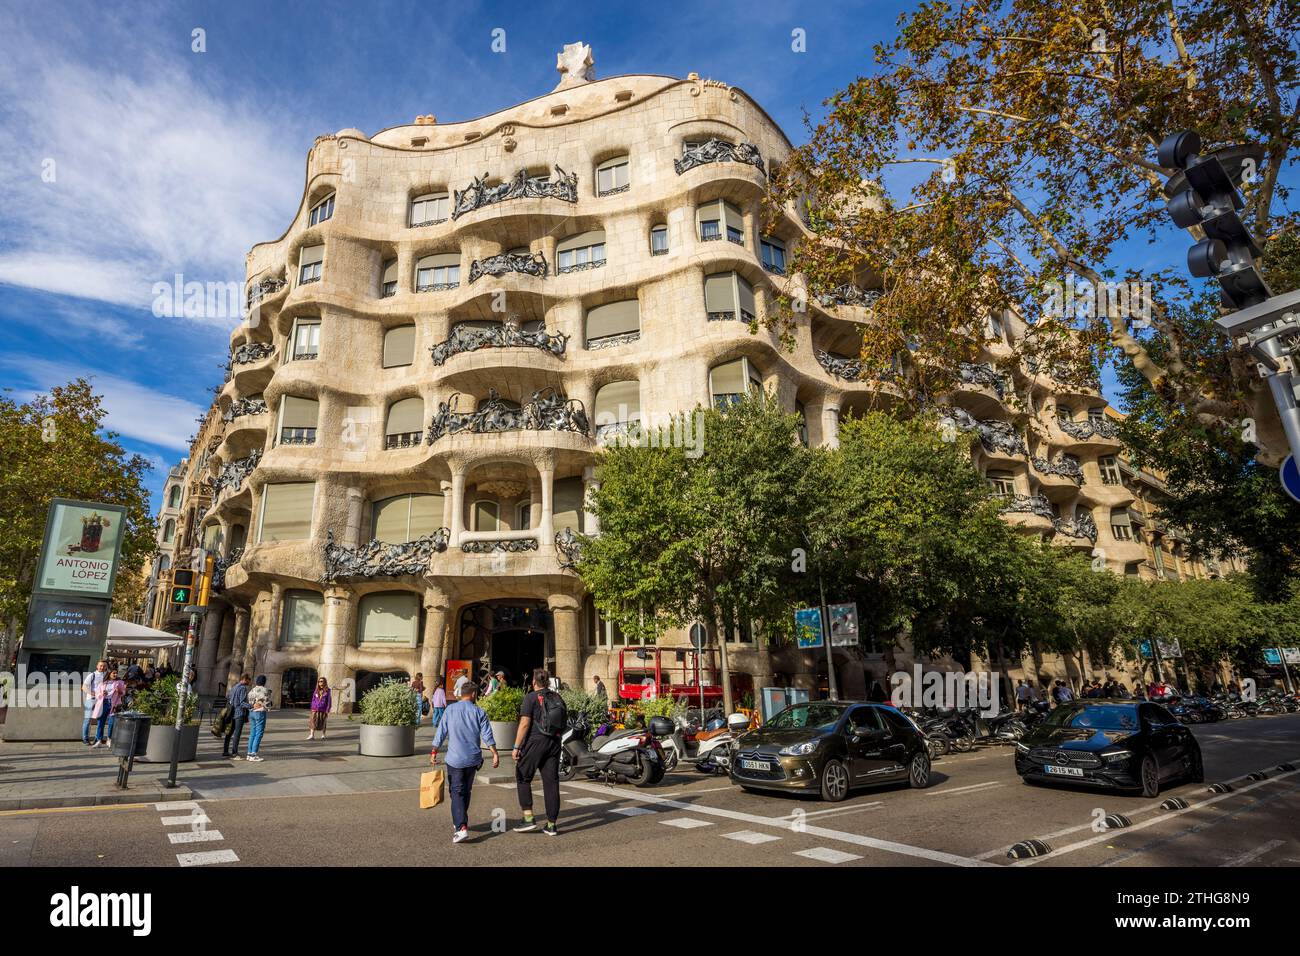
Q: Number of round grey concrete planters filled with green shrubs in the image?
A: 3